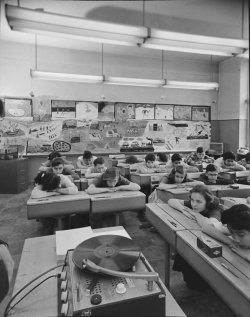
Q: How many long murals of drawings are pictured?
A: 1